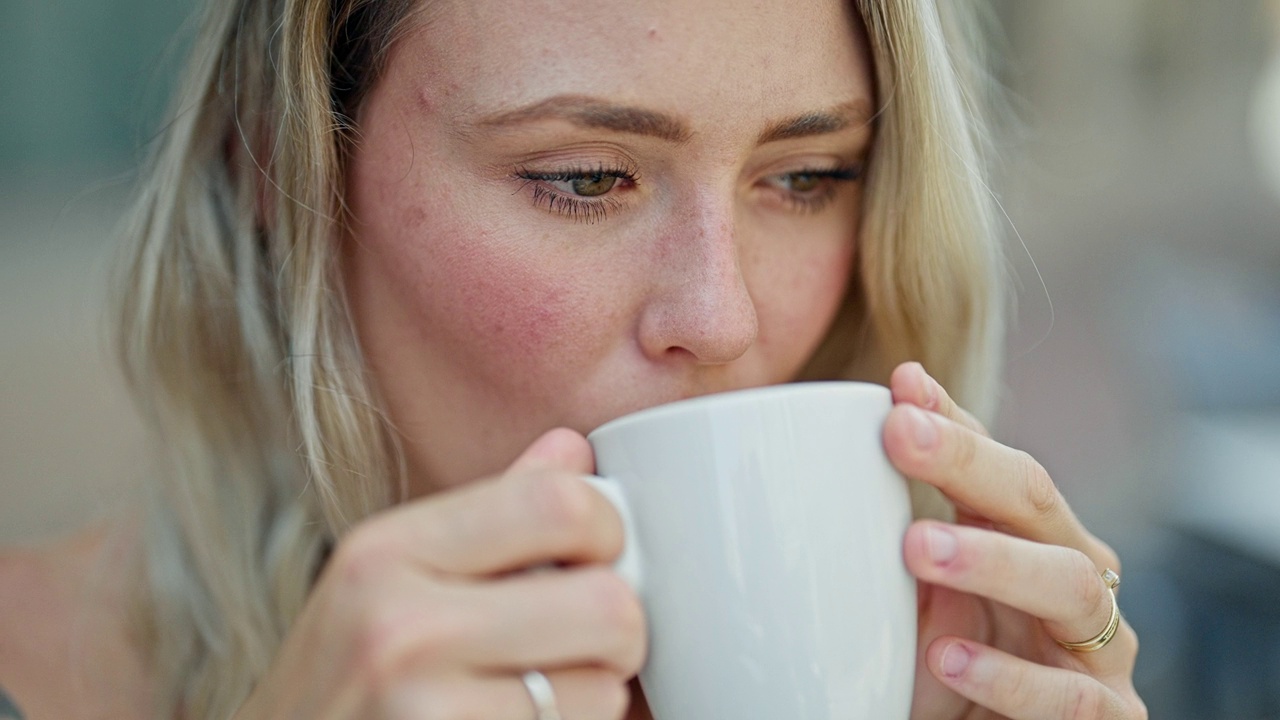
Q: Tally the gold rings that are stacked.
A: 2